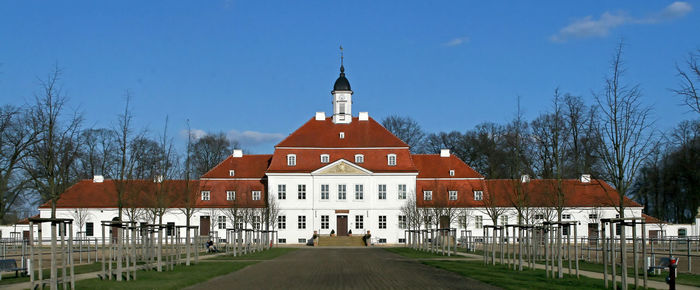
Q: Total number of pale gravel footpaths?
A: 2